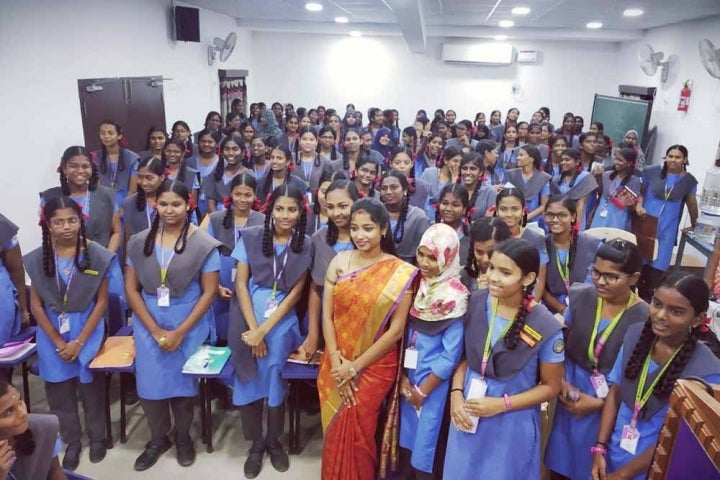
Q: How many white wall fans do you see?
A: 3